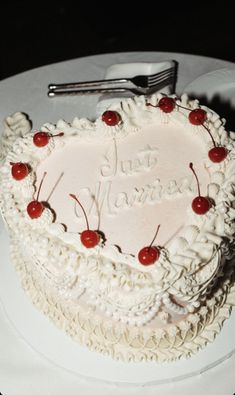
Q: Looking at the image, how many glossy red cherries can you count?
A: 10